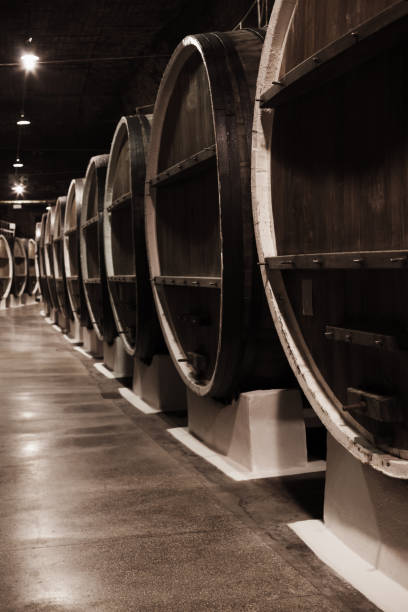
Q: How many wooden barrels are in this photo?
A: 12